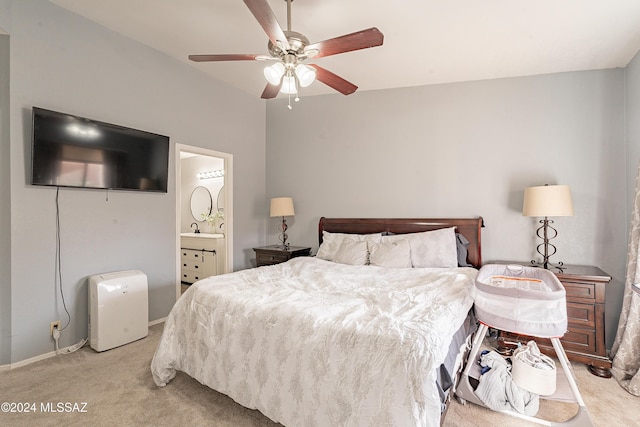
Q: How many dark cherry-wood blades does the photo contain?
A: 5